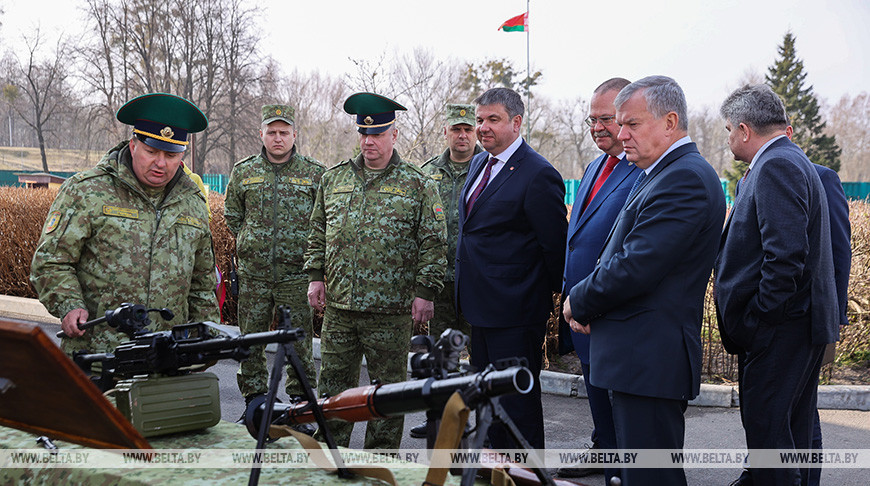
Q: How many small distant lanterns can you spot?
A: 0